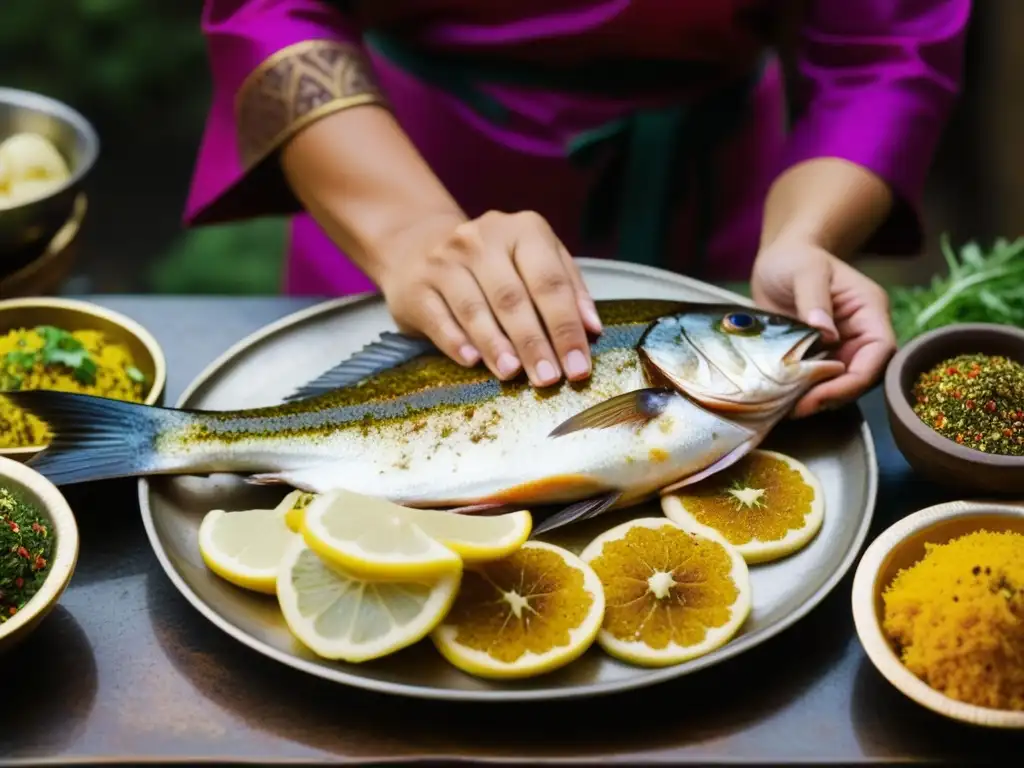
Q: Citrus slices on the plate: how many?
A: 7